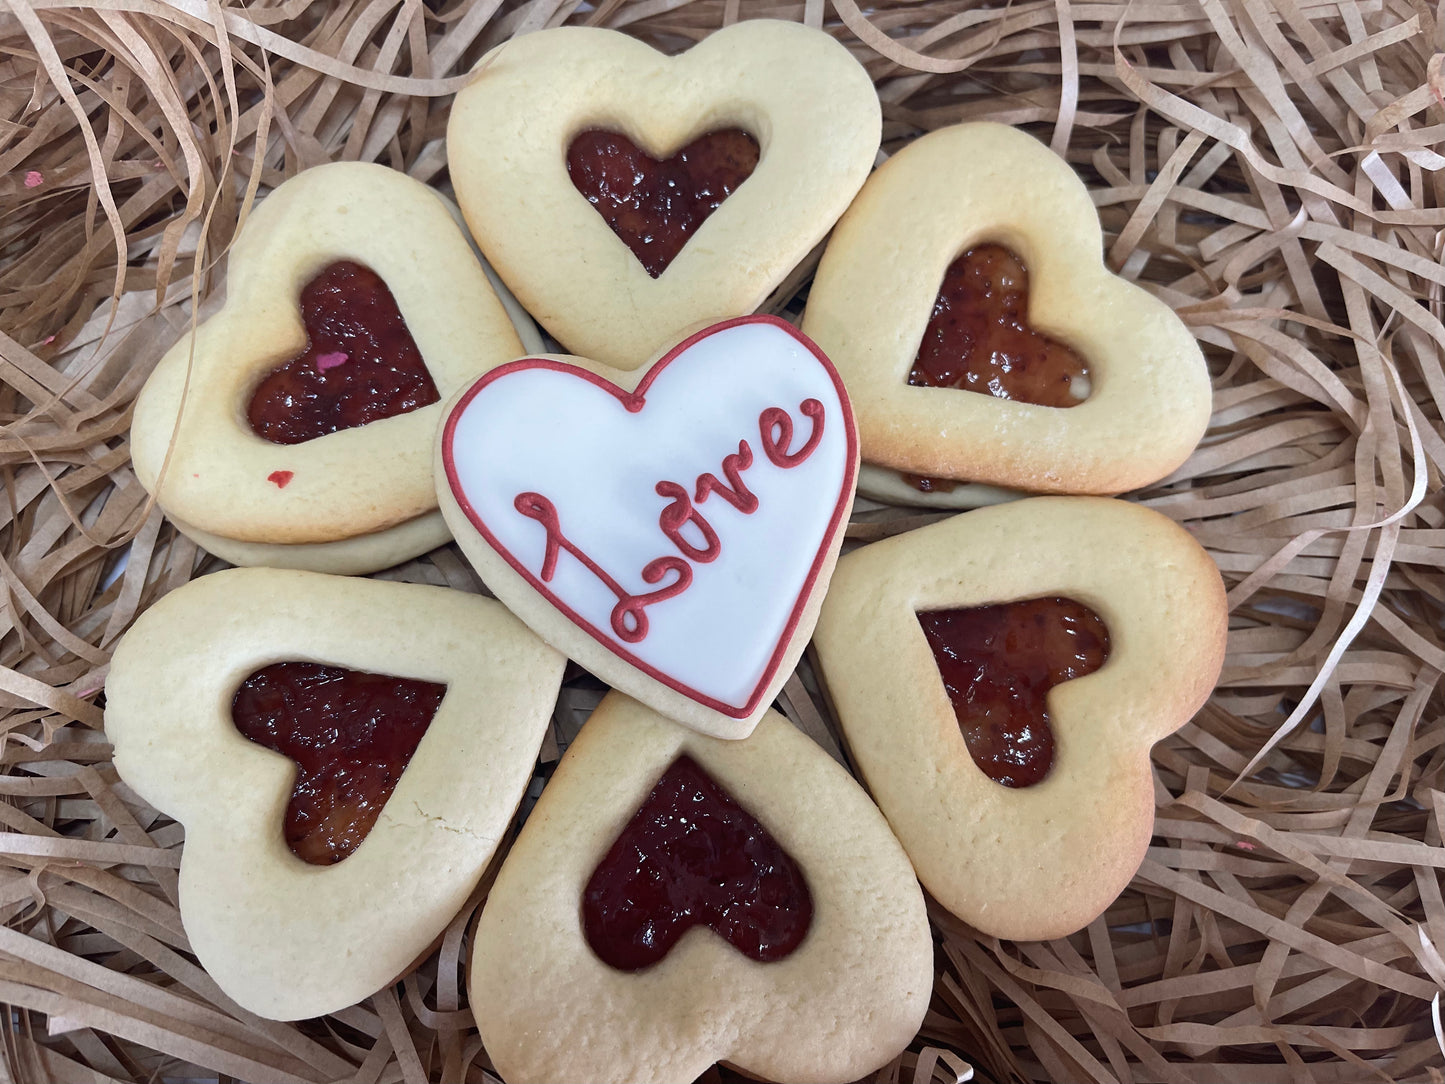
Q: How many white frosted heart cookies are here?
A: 1